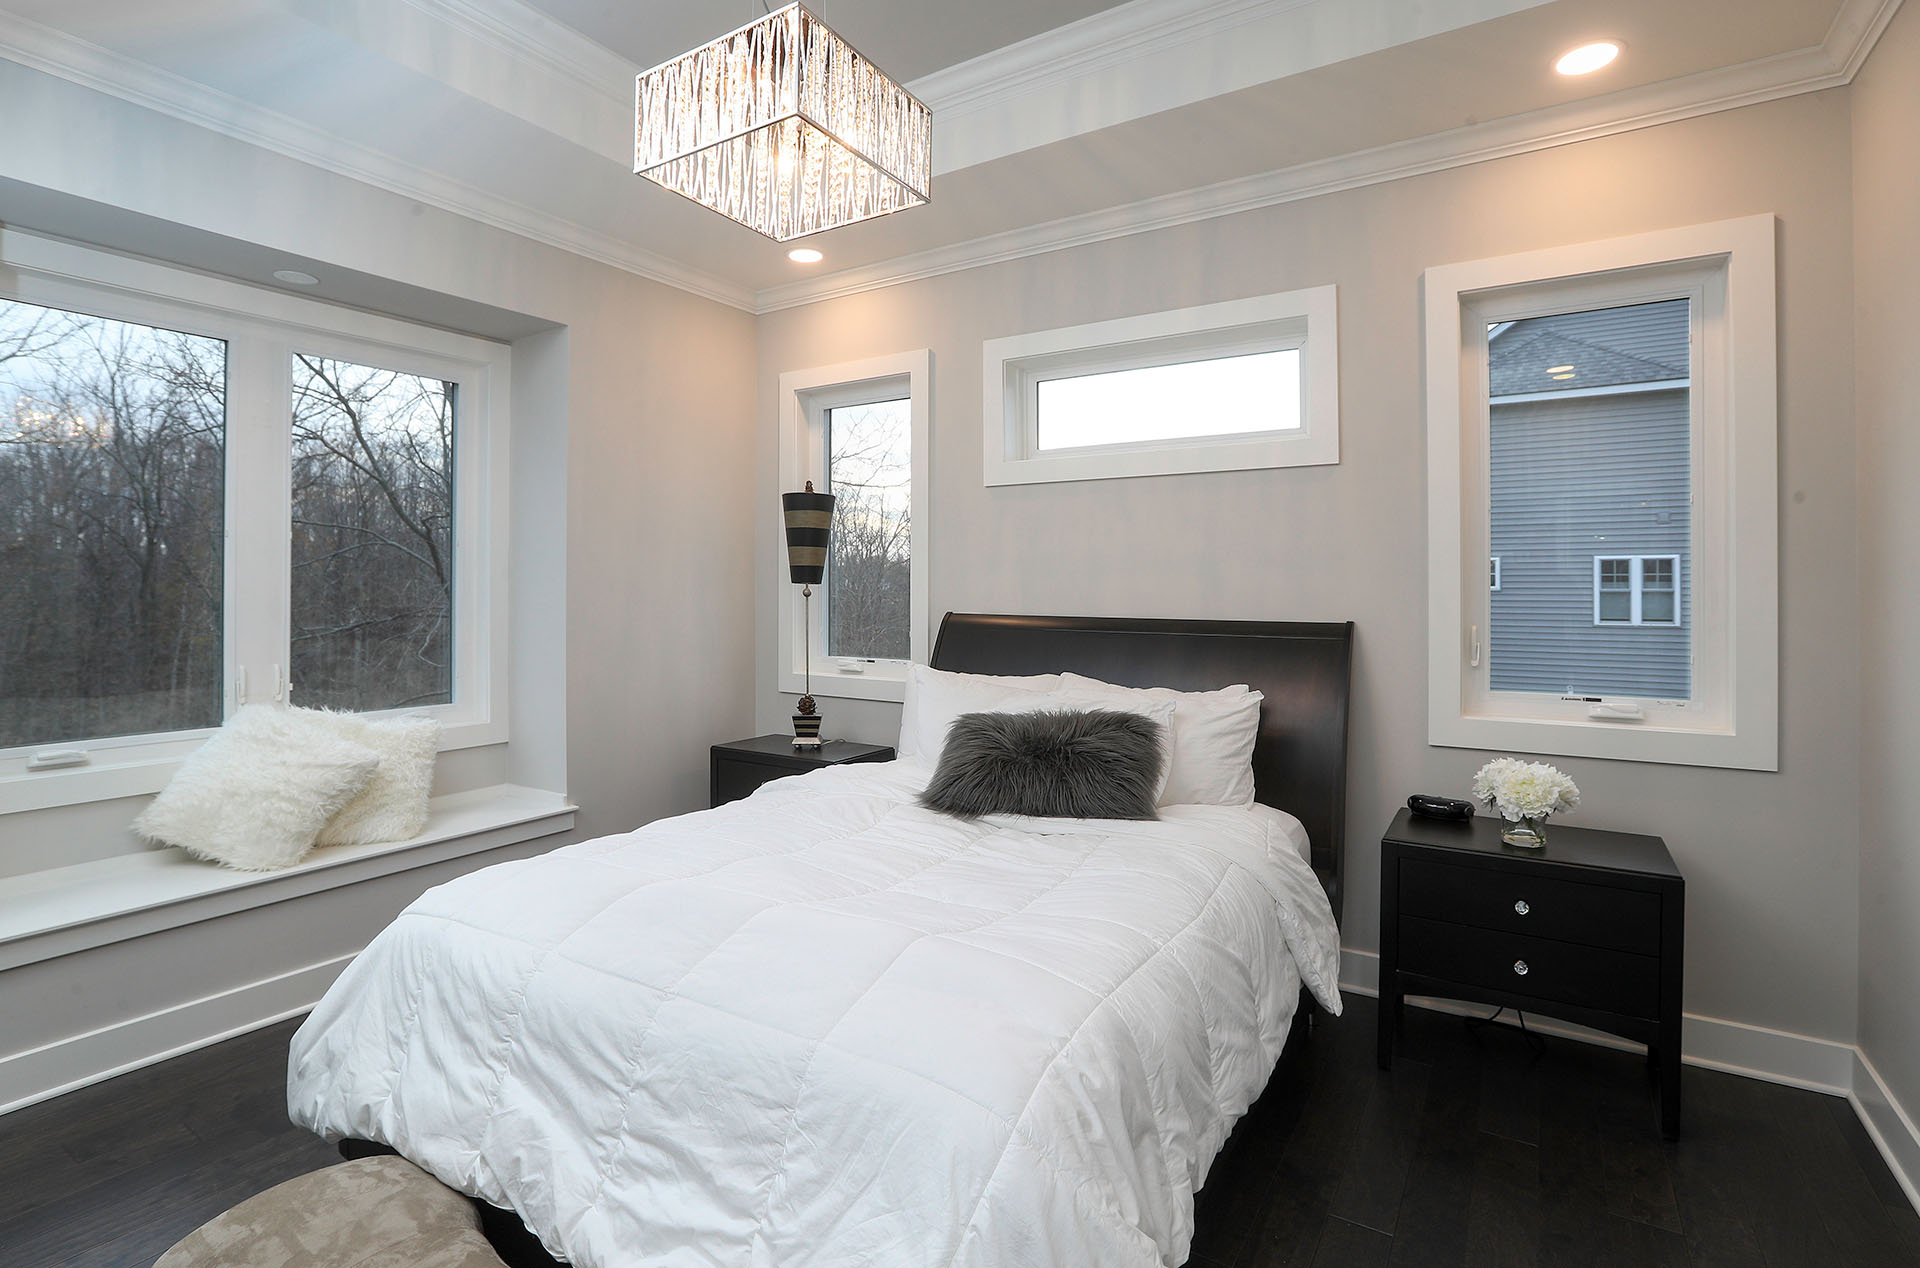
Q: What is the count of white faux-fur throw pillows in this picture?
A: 2